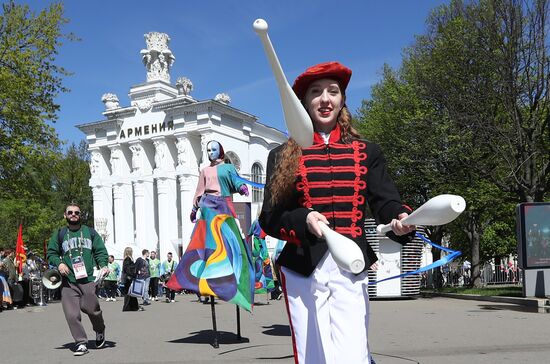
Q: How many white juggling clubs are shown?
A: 3